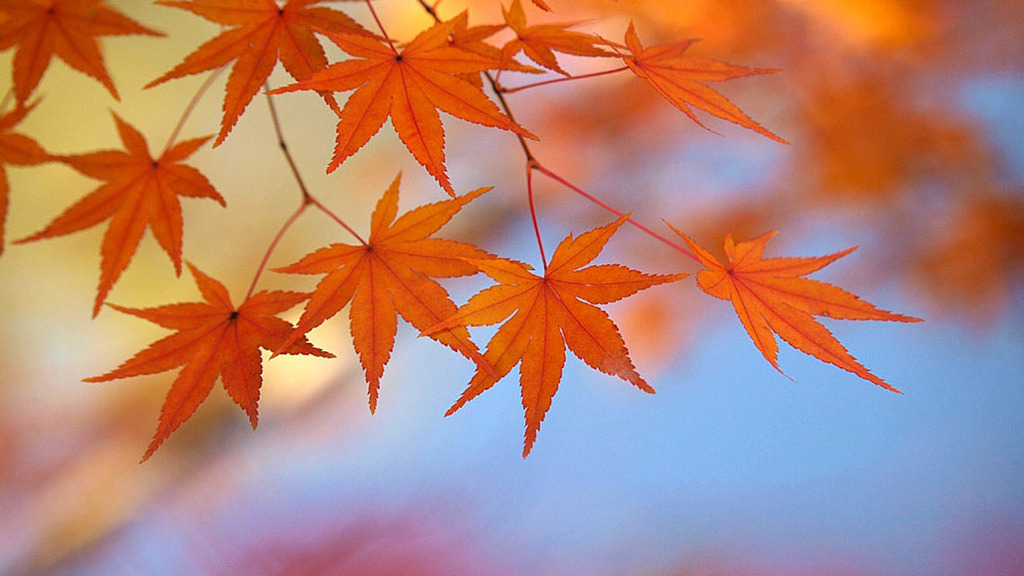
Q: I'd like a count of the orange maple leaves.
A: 12